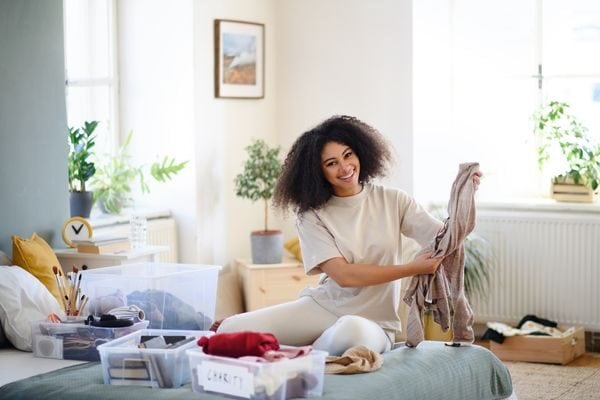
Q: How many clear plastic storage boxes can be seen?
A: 4